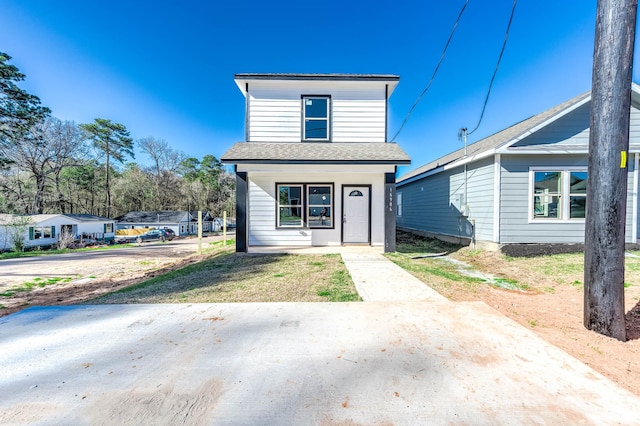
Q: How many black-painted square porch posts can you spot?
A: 2